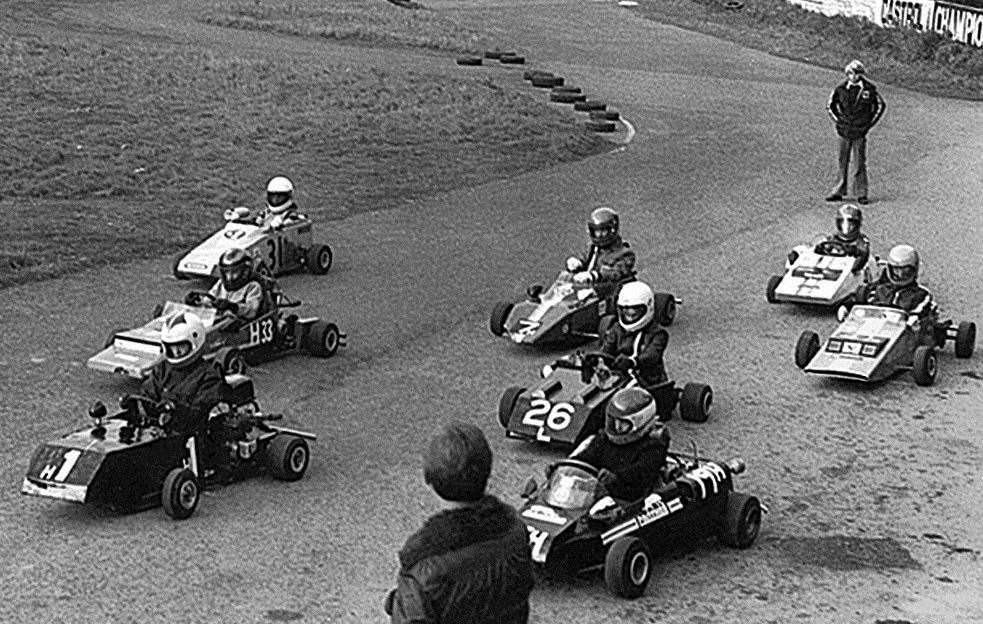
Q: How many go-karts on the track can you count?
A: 8